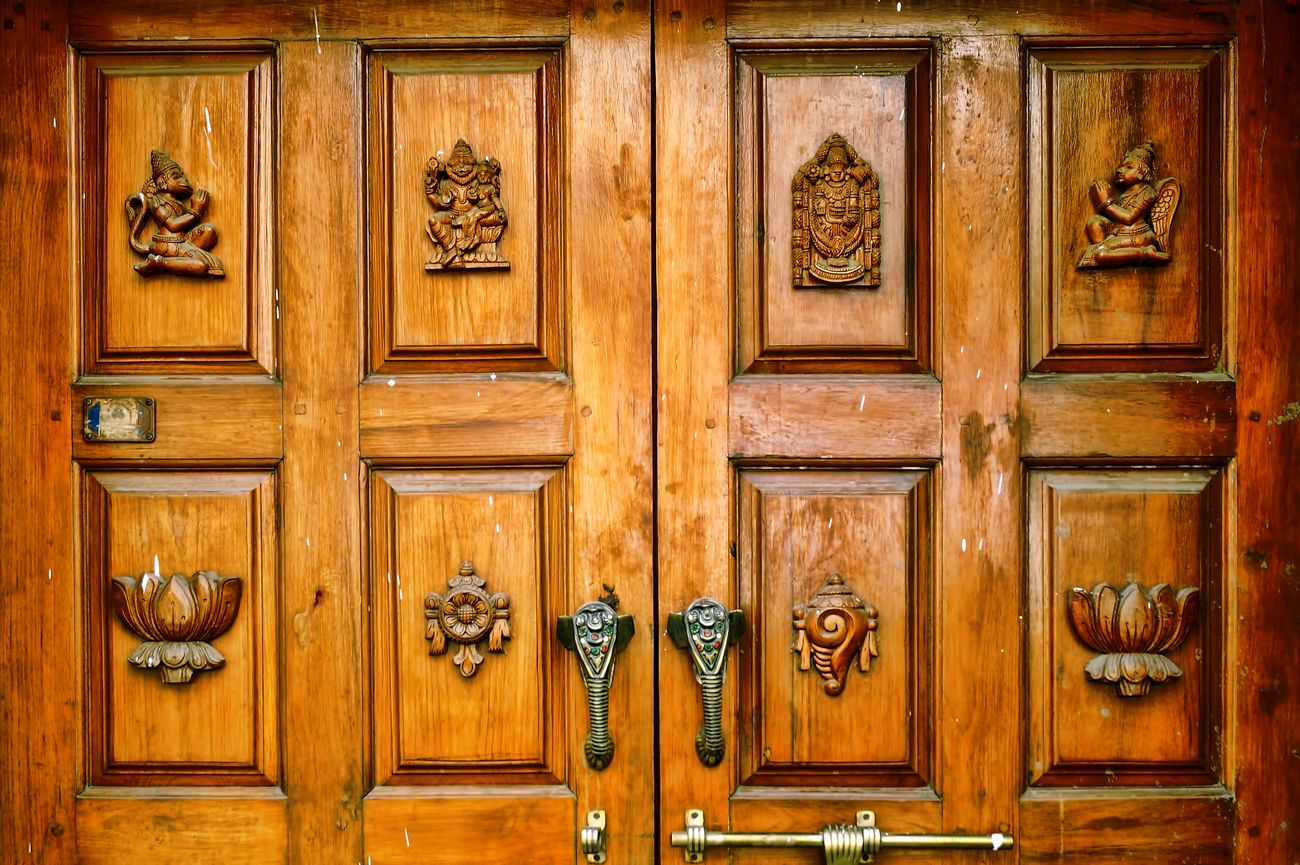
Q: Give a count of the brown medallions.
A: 8